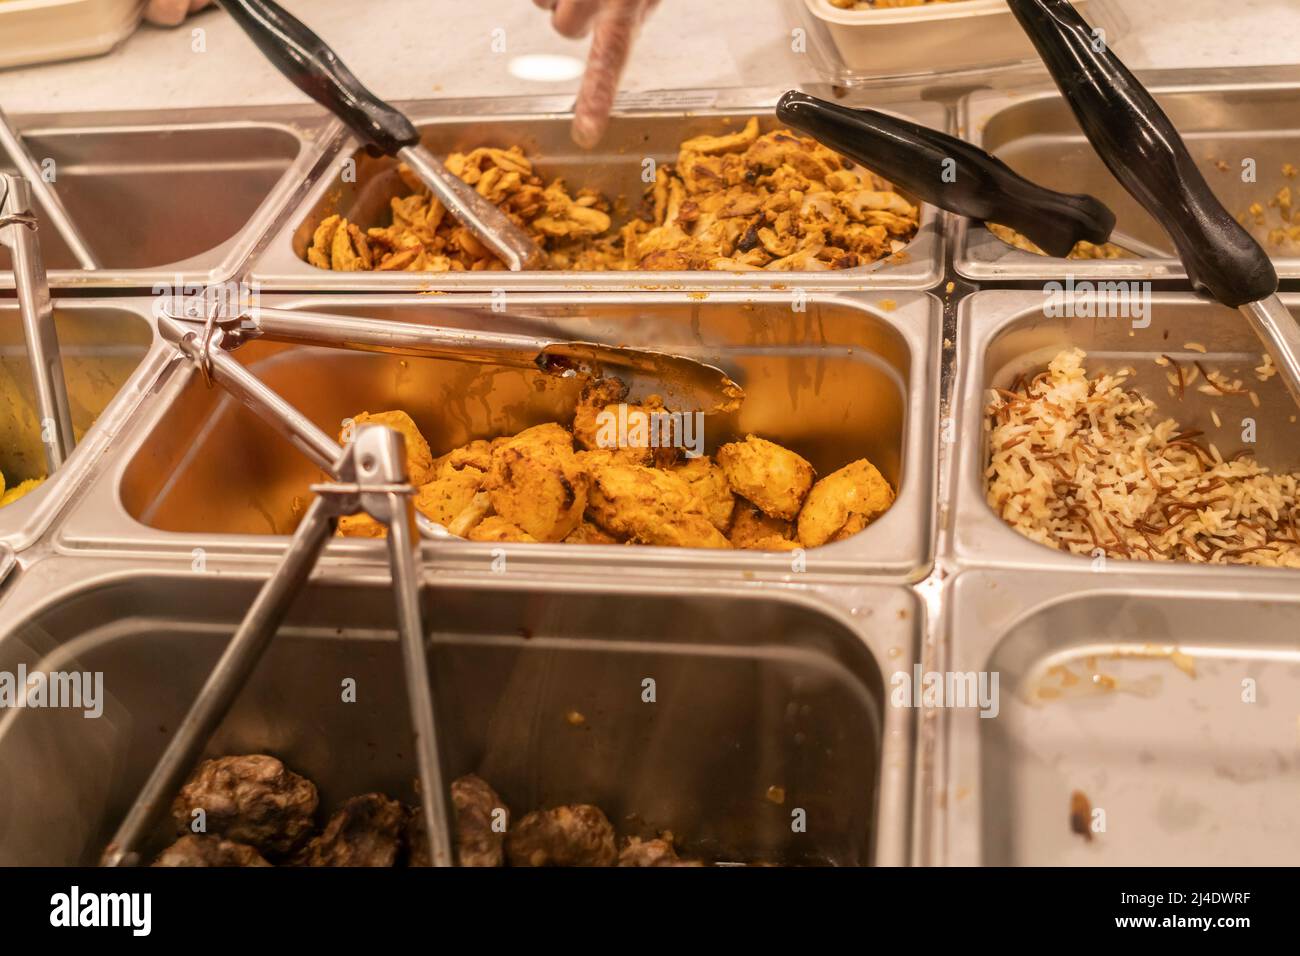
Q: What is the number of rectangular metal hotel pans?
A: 8